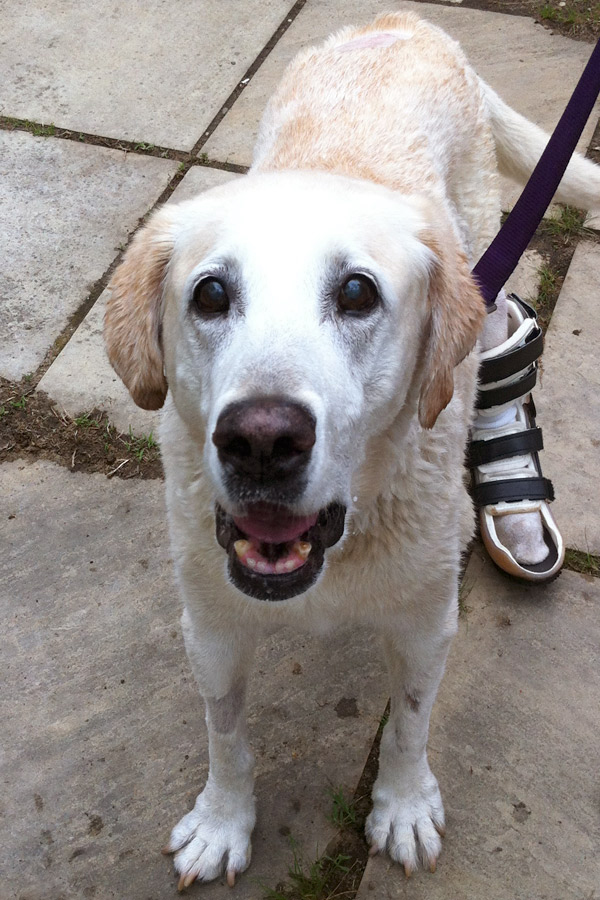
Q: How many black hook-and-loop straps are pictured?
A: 4